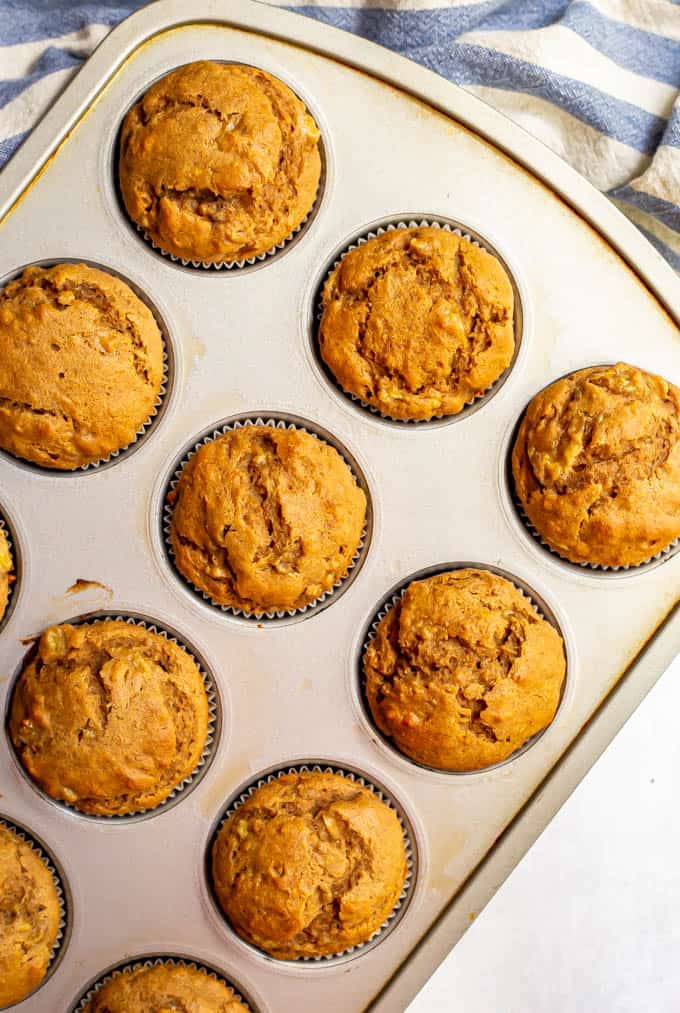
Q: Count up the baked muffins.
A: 11